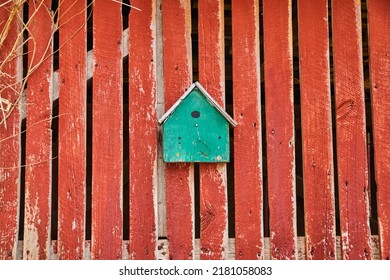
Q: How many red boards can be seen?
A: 12